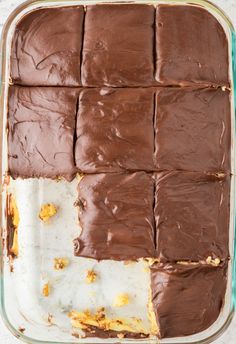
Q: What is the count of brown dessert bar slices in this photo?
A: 9